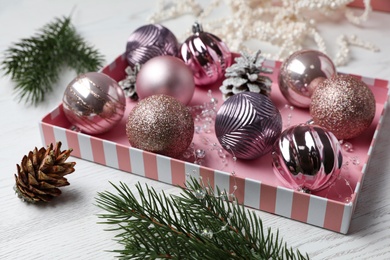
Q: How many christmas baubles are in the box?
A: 9